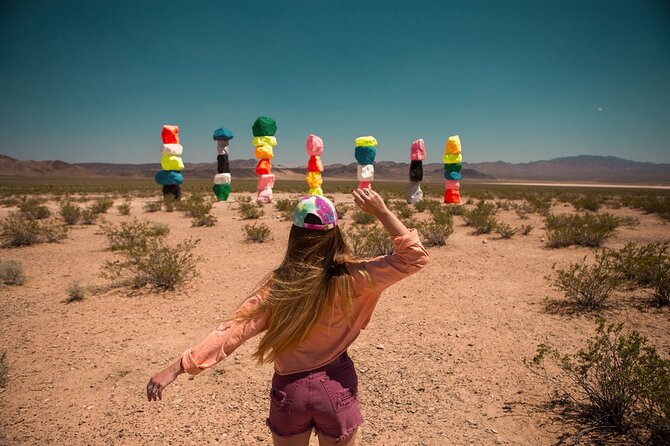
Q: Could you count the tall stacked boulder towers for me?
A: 7